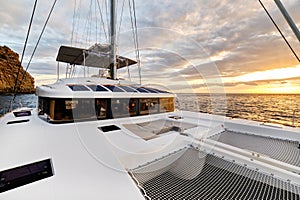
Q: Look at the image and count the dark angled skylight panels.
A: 7